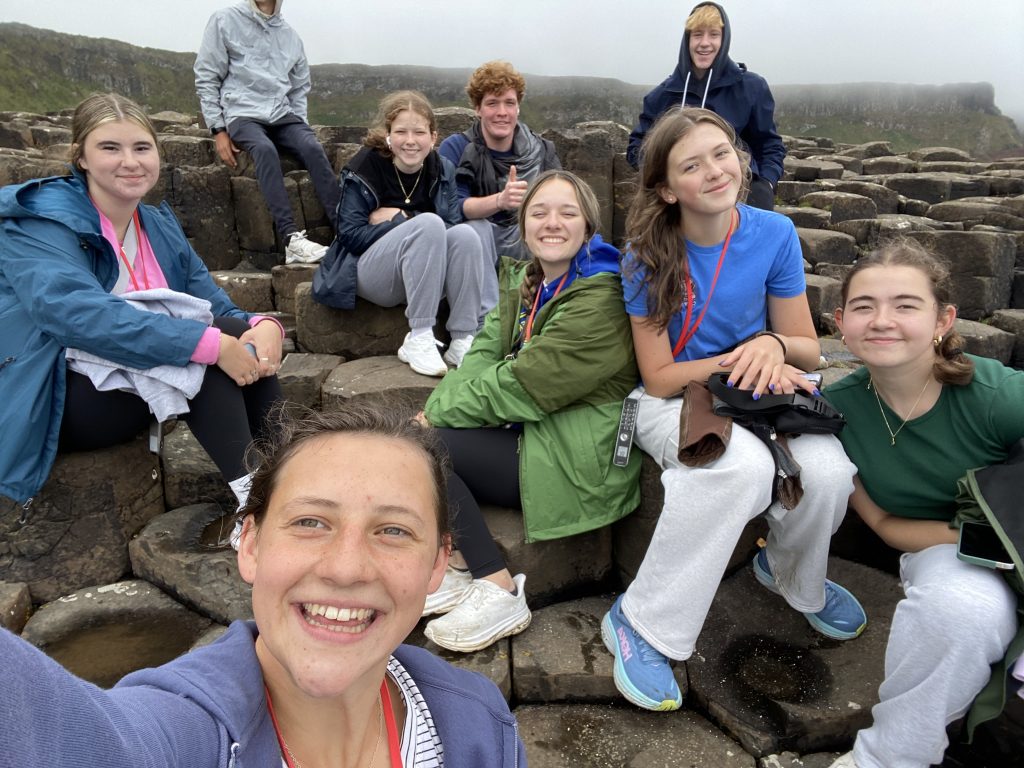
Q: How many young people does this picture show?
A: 9